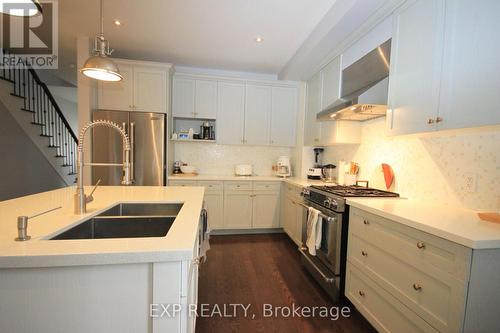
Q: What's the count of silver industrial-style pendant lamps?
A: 2